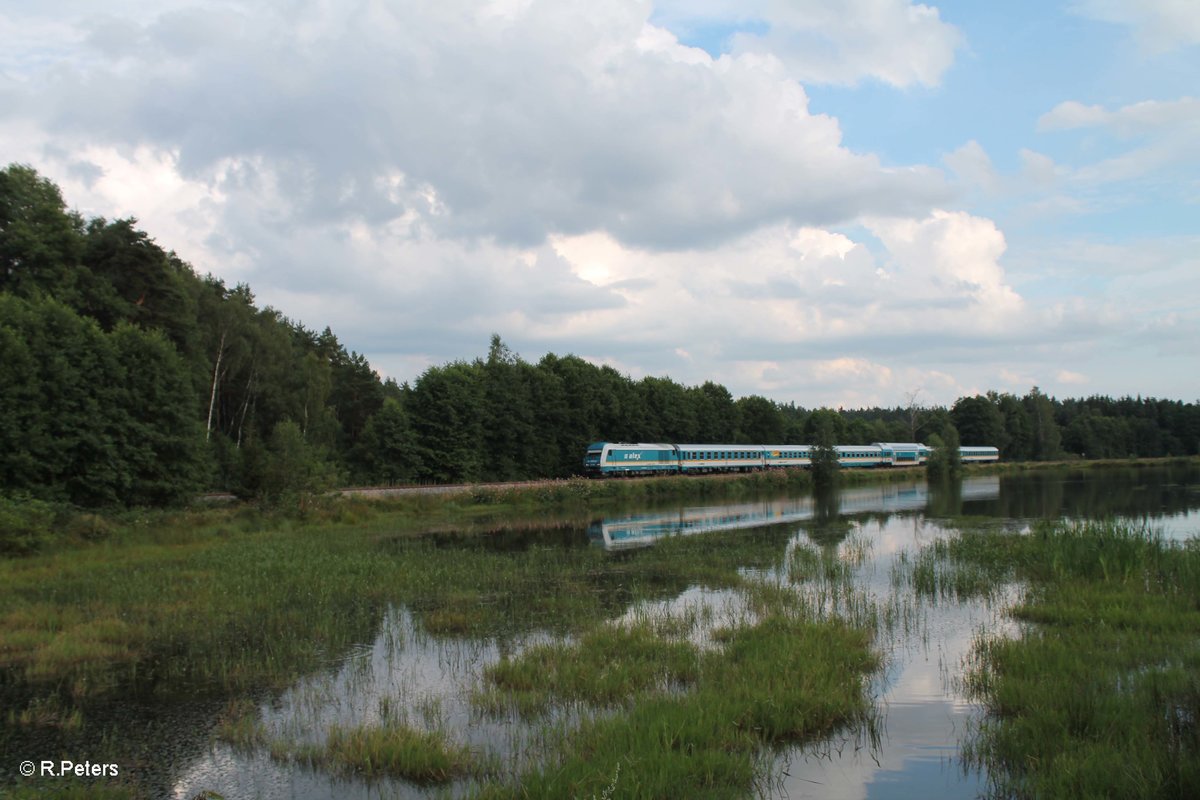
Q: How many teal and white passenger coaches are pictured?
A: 5